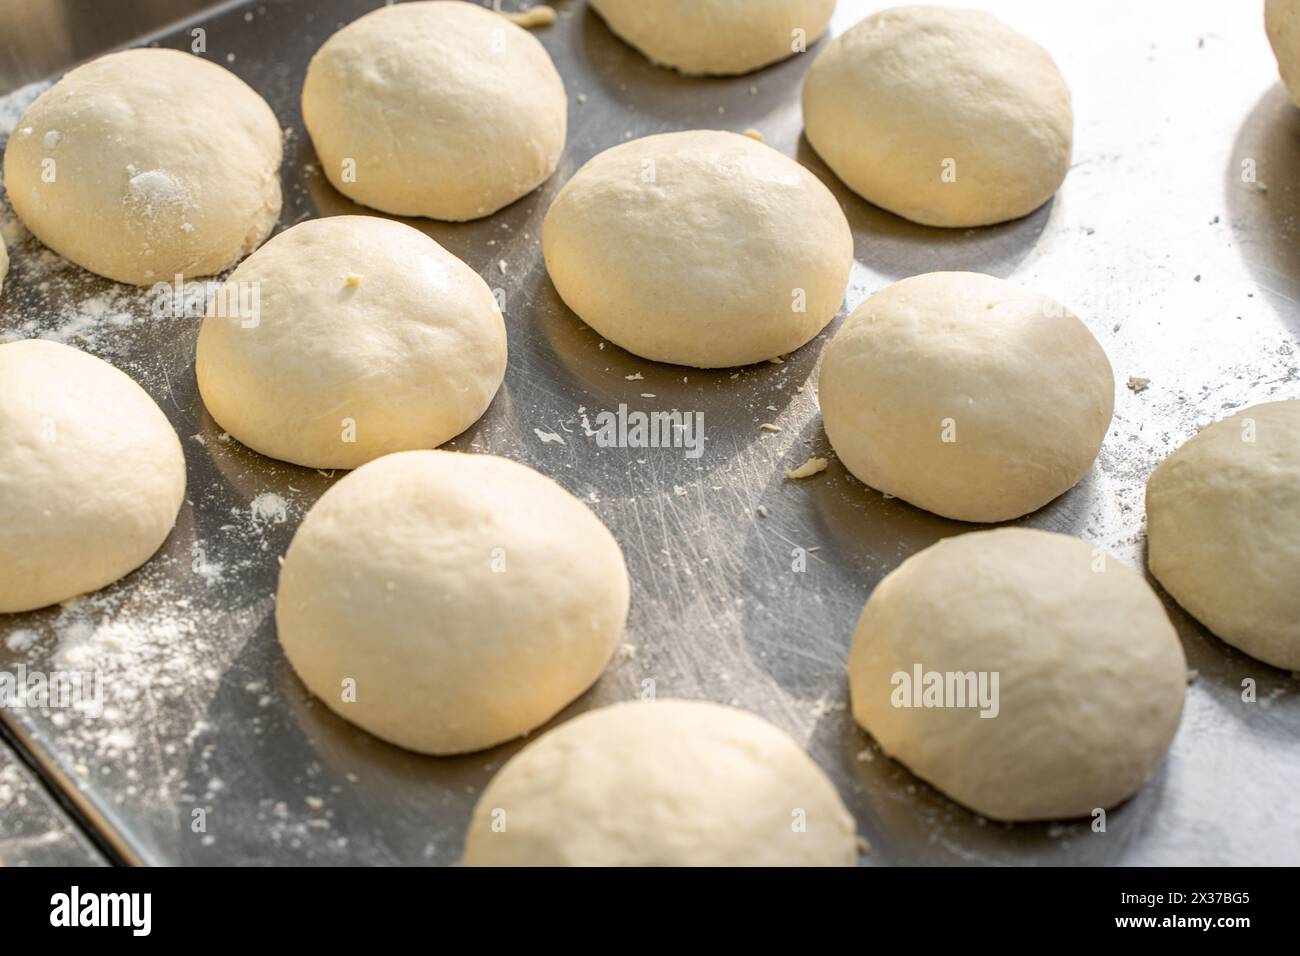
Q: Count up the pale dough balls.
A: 14